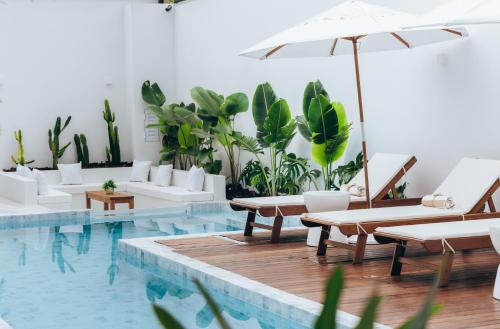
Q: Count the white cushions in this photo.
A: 6